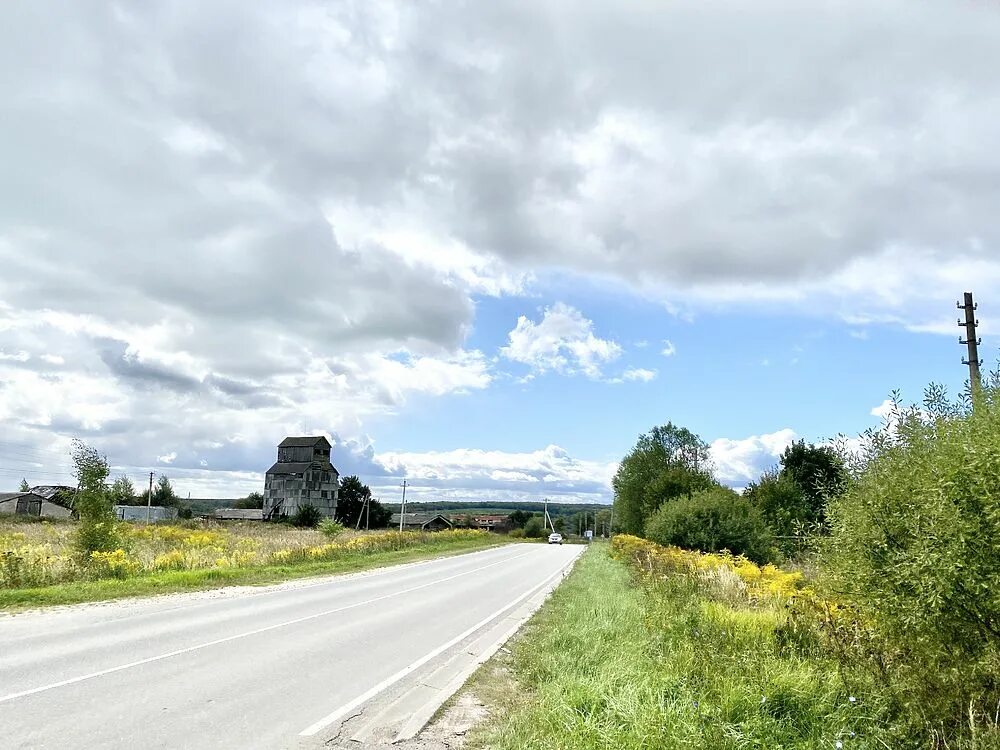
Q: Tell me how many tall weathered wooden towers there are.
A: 1